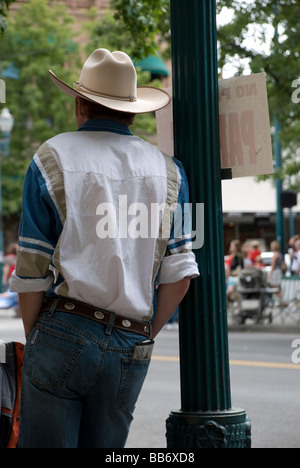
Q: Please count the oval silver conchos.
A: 4